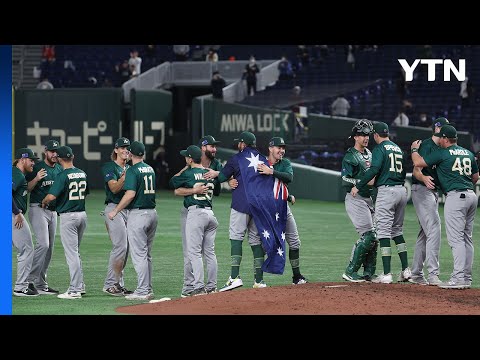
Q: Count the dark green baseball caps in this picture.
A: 12